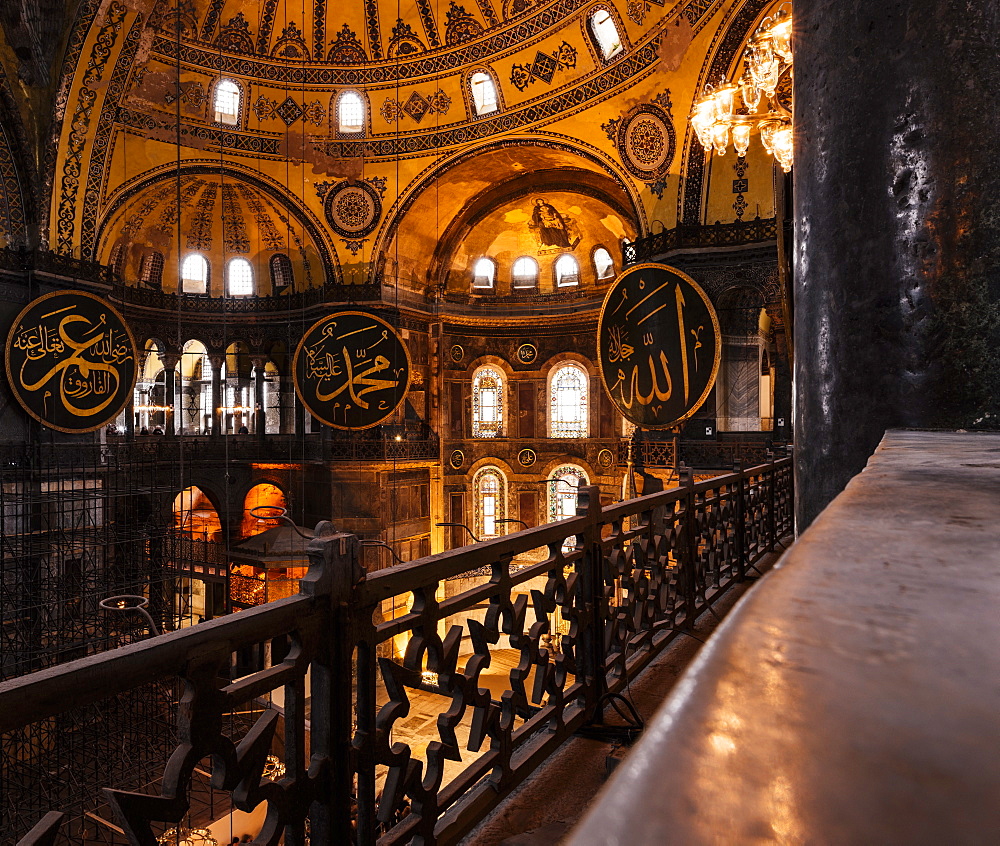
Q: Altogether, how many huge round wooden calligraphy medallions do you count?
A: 3